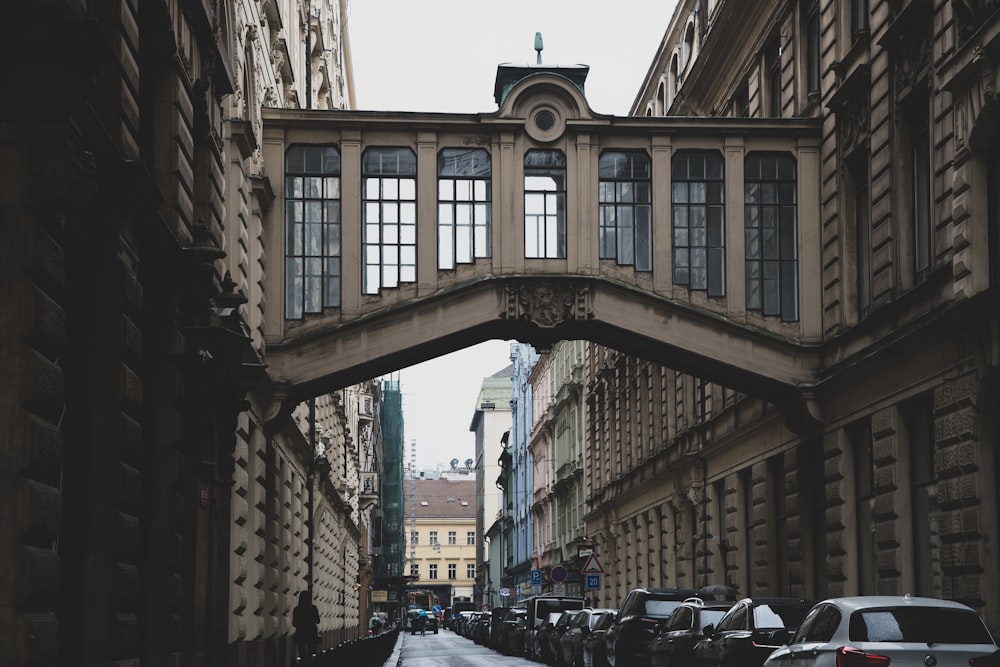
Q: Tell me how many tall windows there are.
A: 7